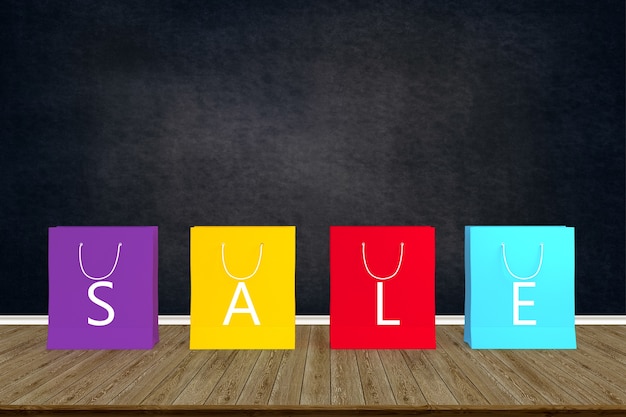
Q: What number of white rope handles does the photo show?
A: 4